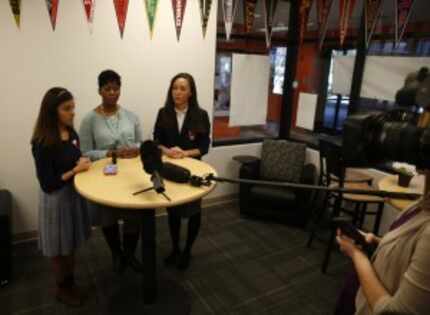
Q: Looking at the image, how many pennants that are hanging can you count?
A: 15